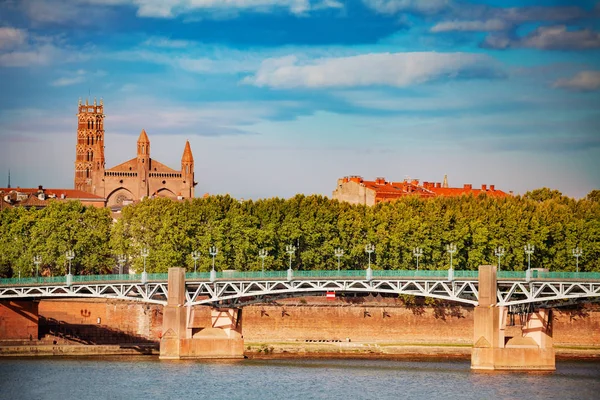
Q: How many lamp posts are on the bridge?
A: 15